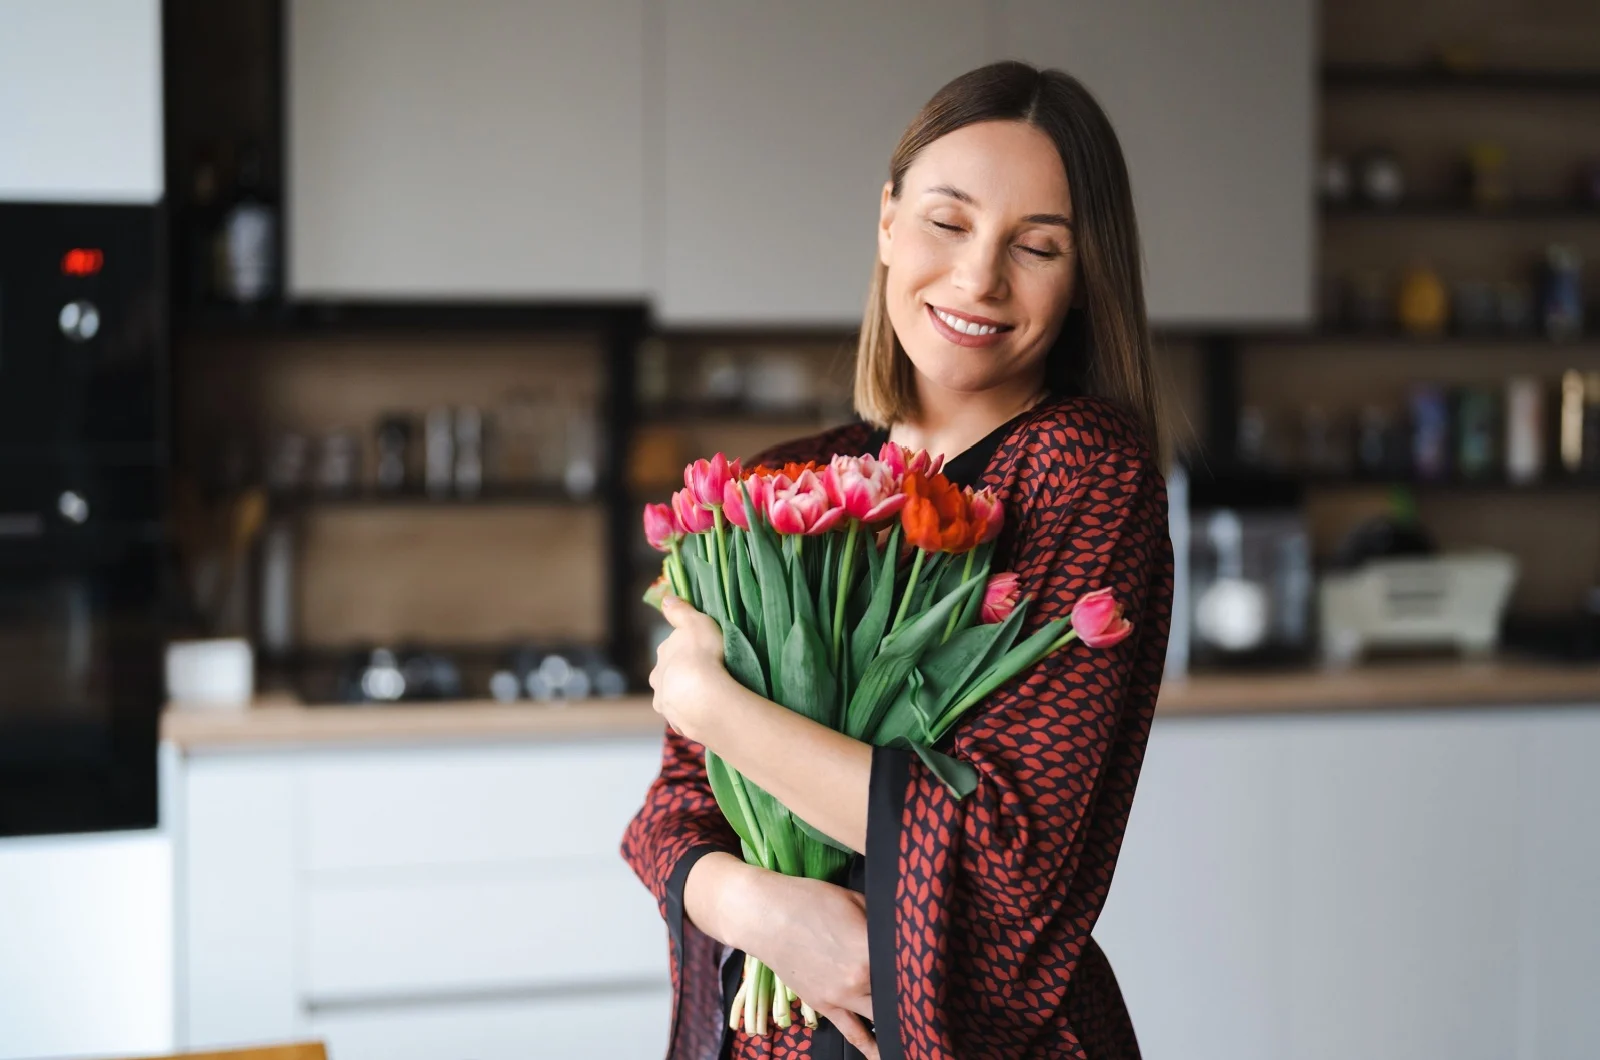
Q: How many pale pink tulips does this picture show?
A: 2